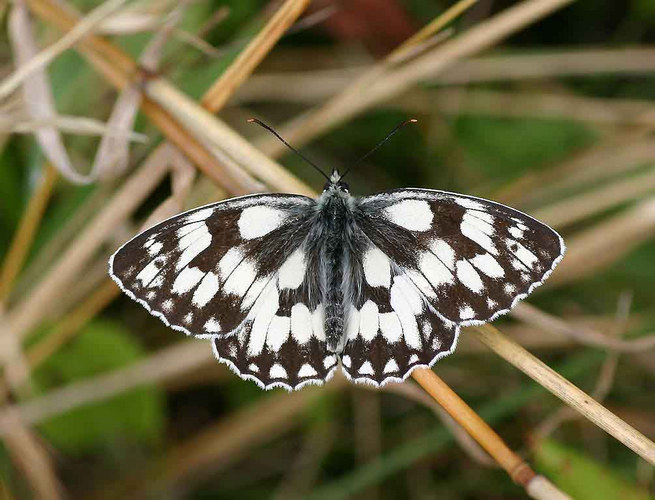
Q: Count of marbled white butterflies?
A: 1